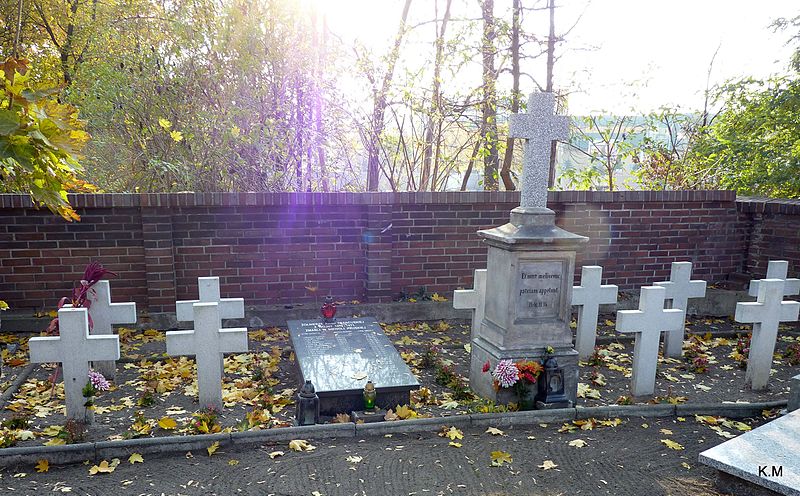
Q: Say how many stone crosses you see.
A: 11